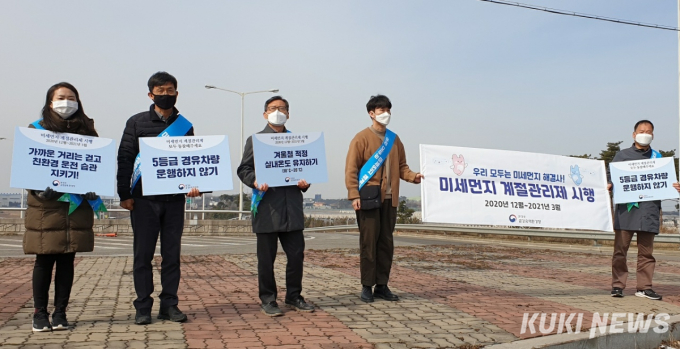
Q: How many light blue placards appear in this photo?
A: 4